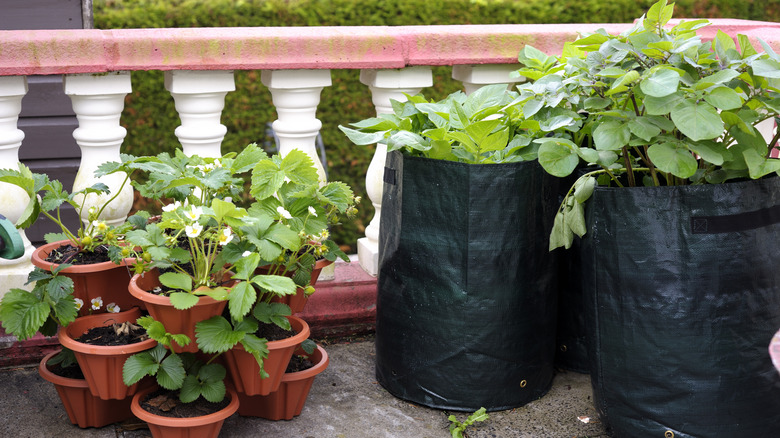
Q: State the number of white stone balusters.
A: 6